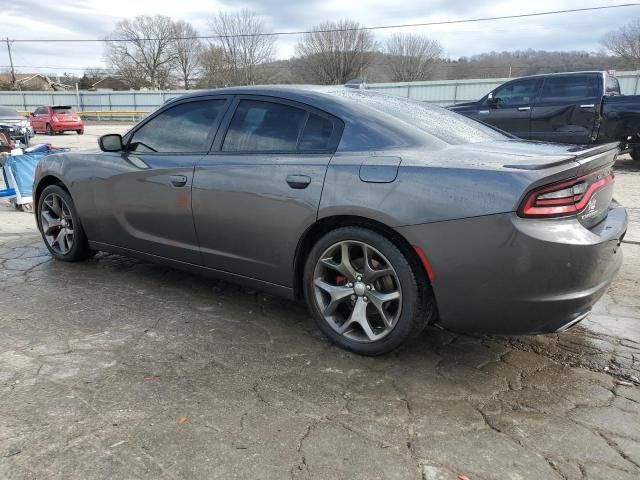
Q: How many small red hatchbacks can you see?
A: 1